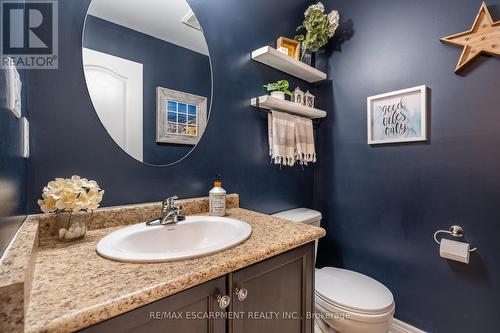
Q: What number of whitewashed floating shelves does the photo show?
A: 2